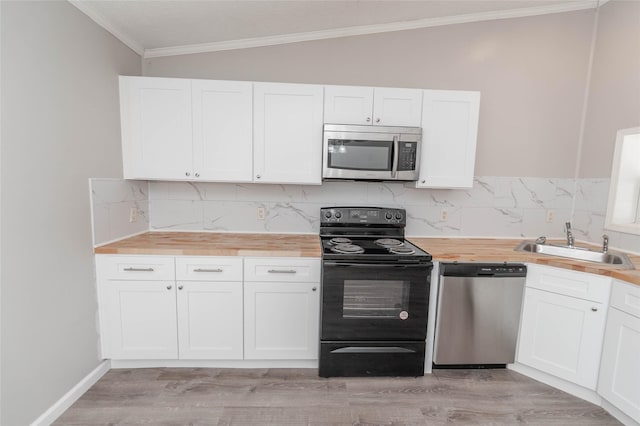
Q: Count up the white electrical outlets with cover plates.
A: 4